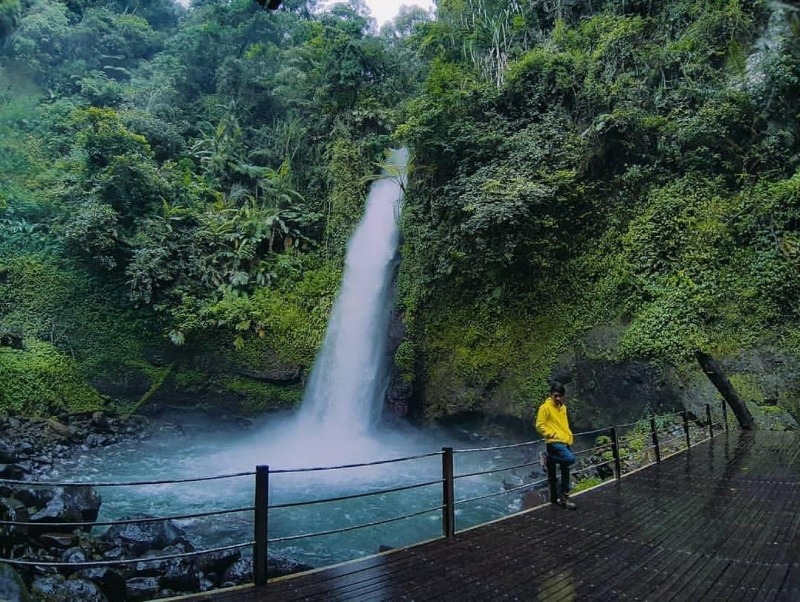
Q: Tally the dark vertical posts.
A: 8